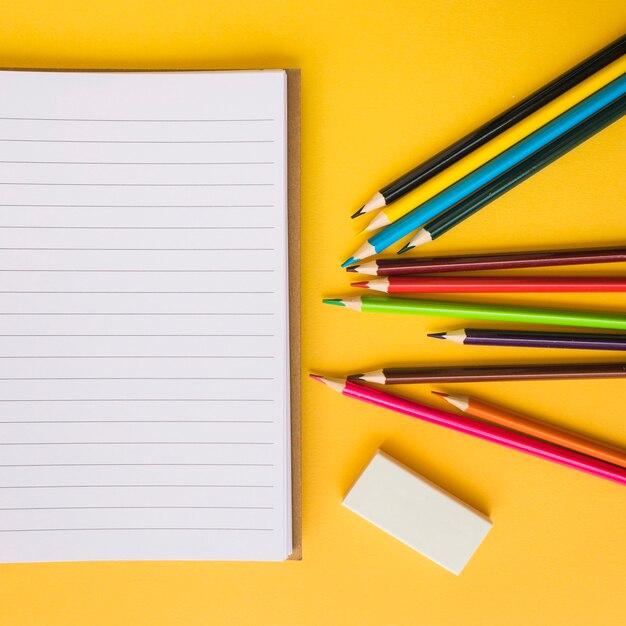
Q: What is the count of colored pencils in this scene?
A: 11